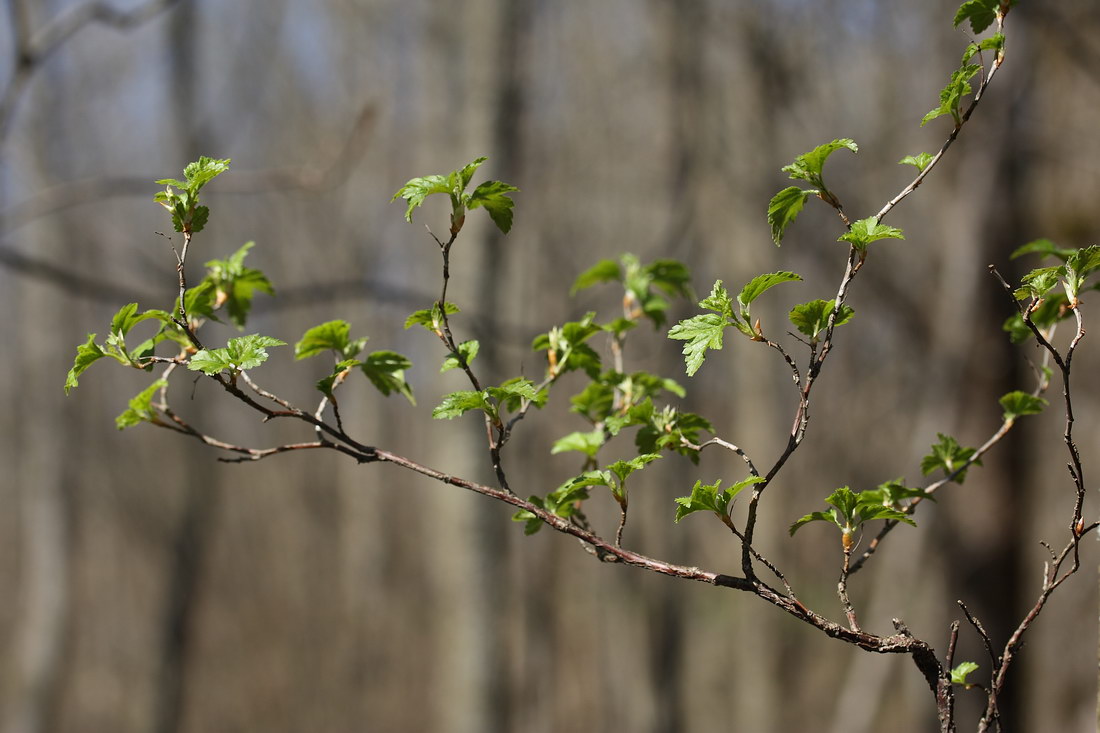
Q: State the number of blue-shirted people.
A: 0